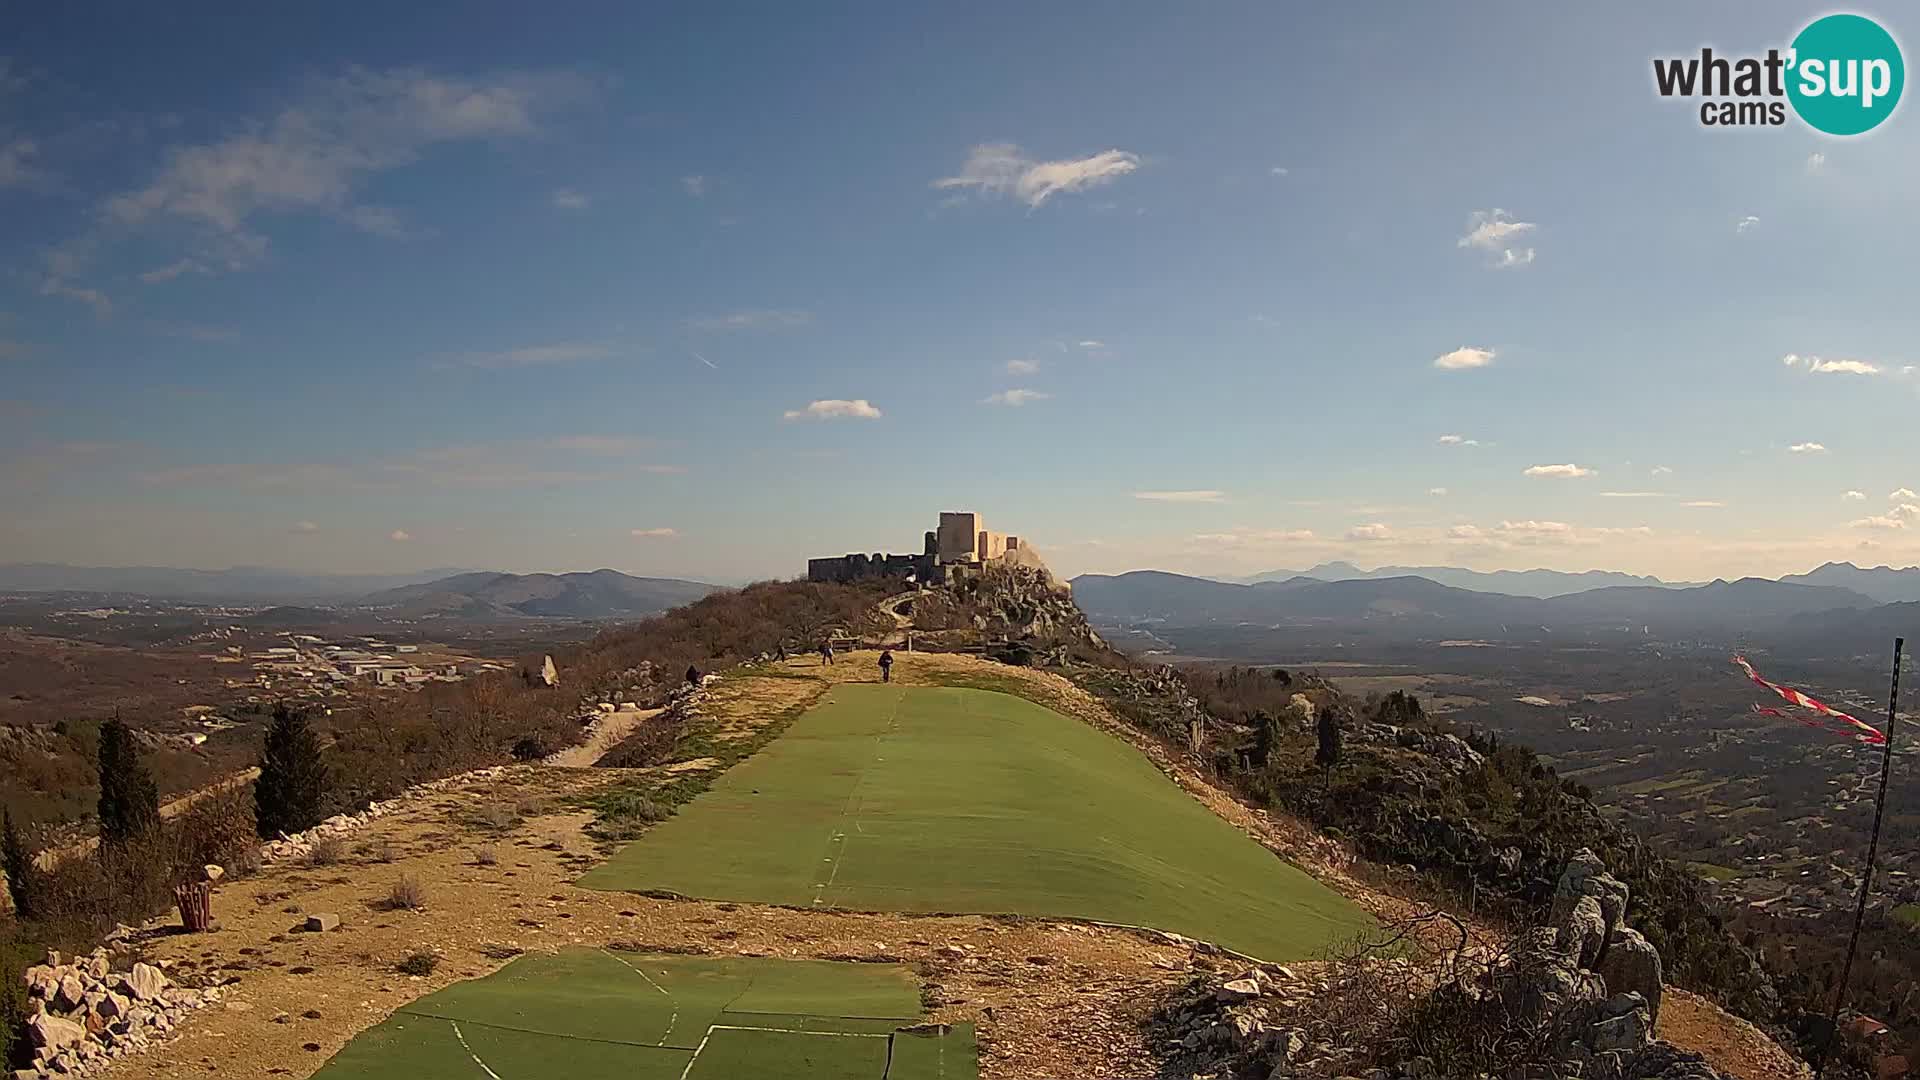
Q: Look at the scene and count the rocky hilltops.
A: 1